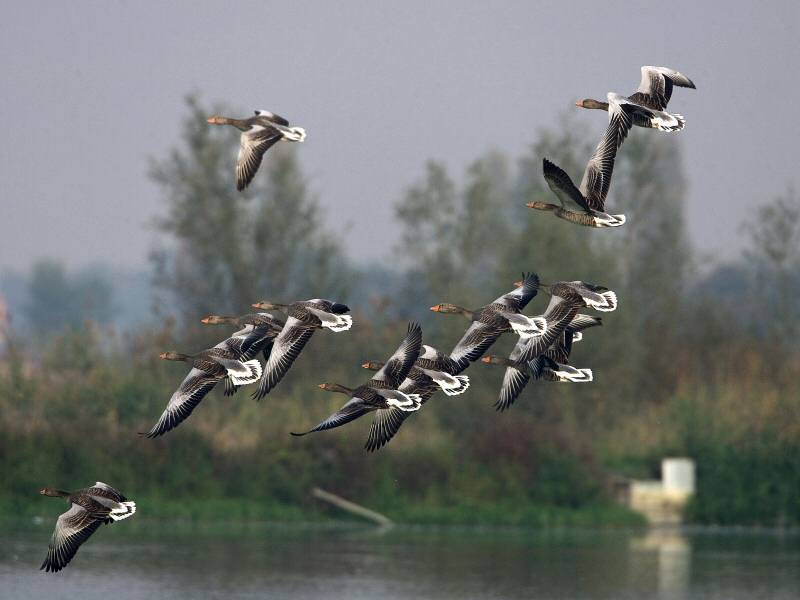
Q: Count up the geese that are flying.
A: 12